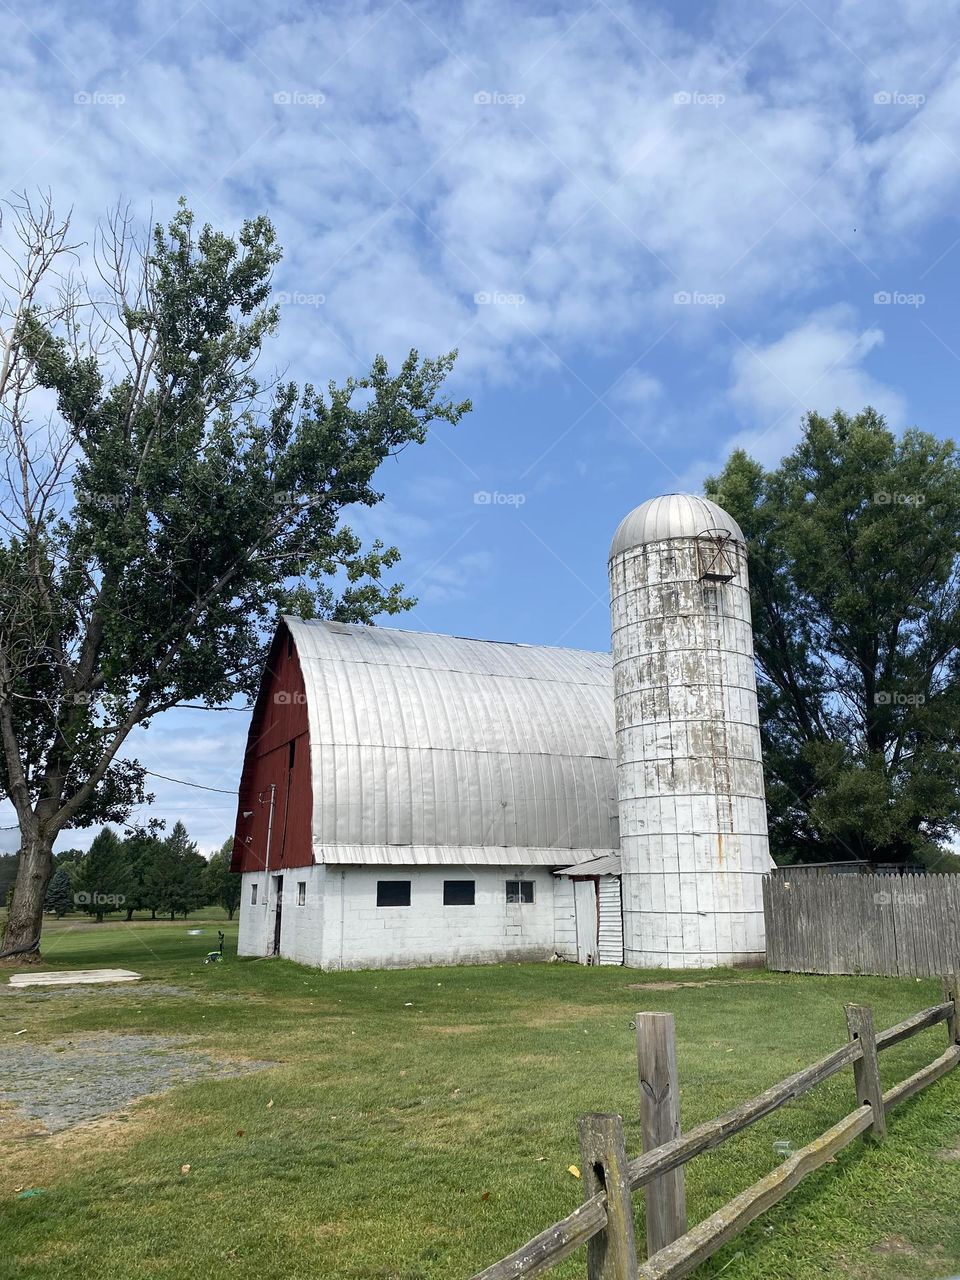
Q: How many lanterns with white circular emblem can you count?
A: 0